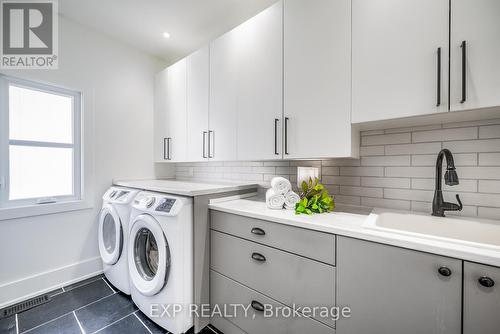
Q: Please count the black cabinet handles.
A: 13